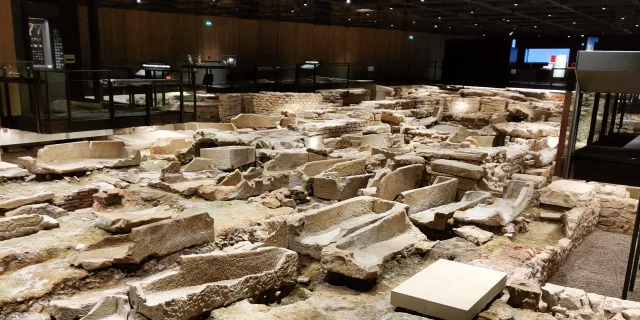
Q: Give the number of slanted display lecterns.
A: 2